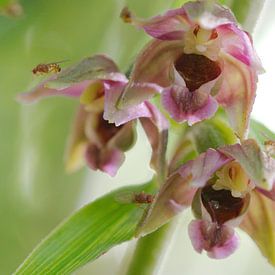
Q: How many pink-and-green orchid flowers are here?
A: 3